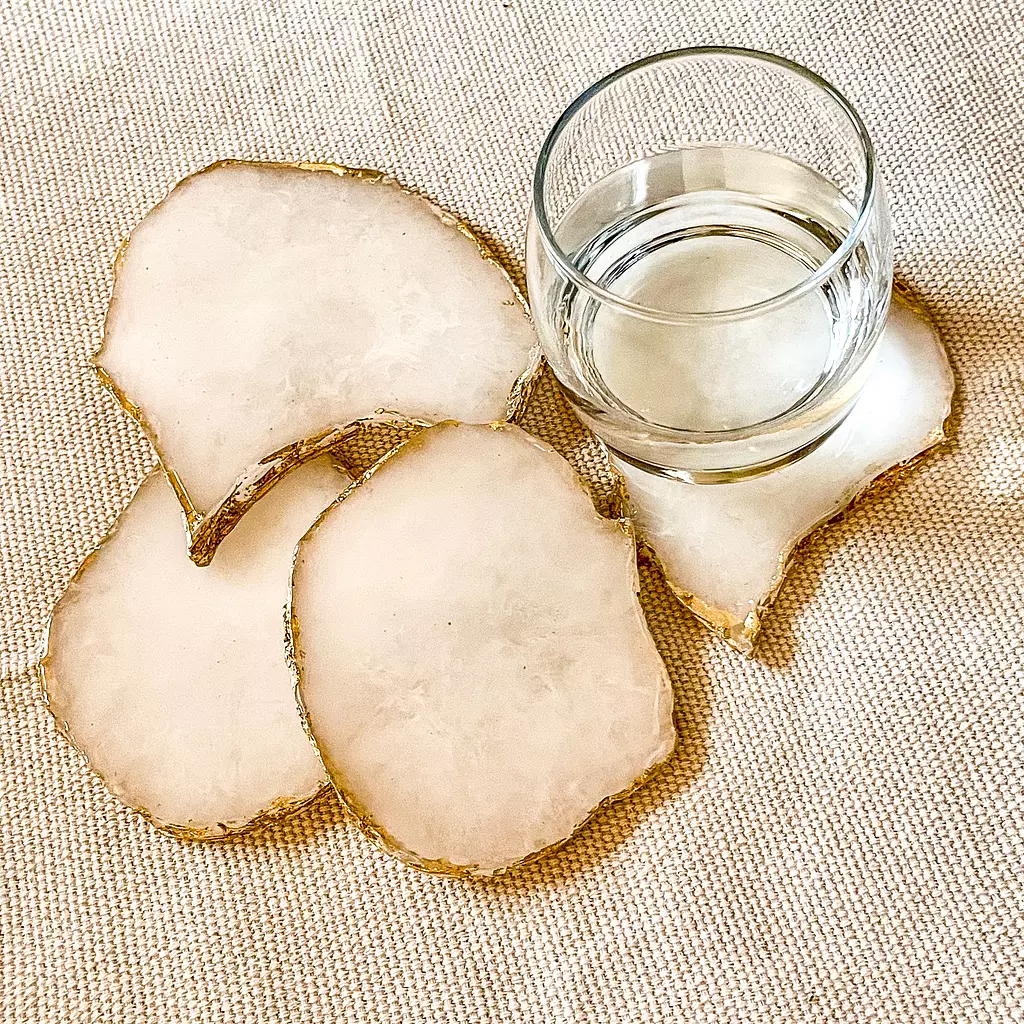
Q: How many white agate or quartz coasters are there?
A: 4